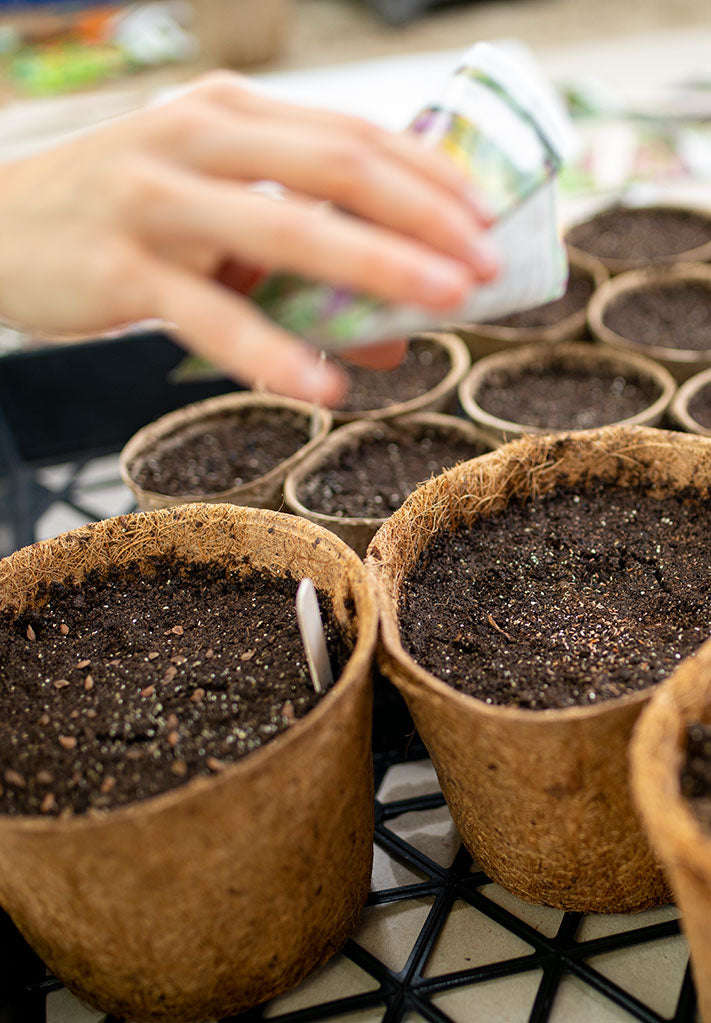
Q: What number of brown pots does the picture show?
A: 11